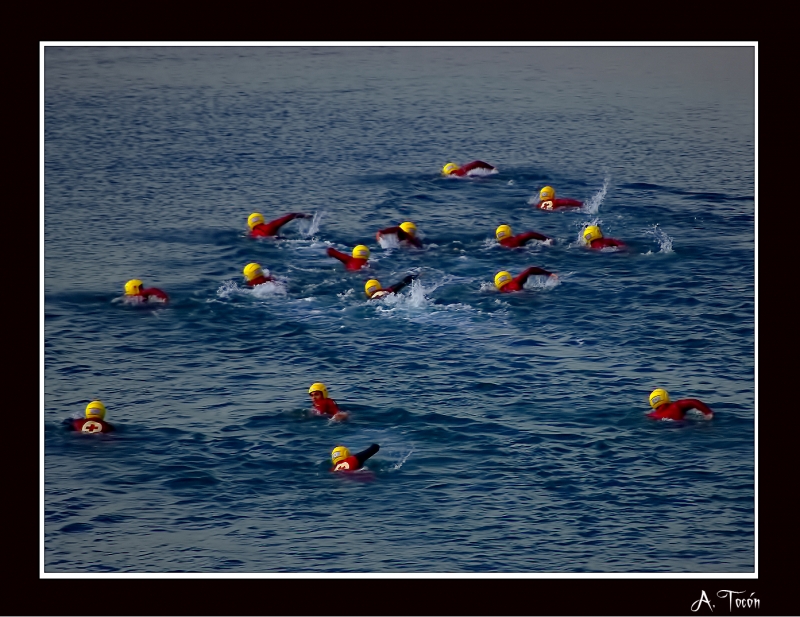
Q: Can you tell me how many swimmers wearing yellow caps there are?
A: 15